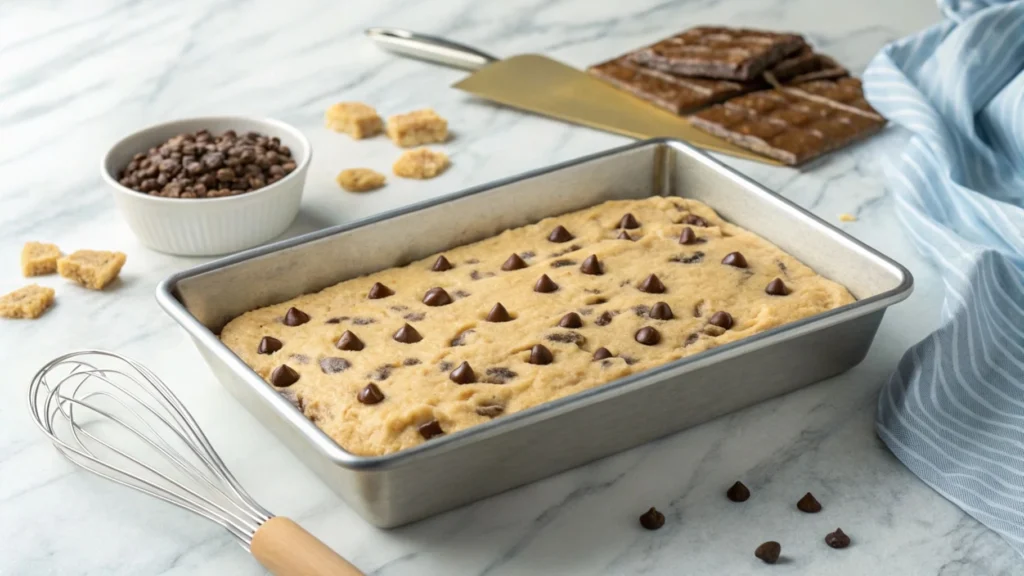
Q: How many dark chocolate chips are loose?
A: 5